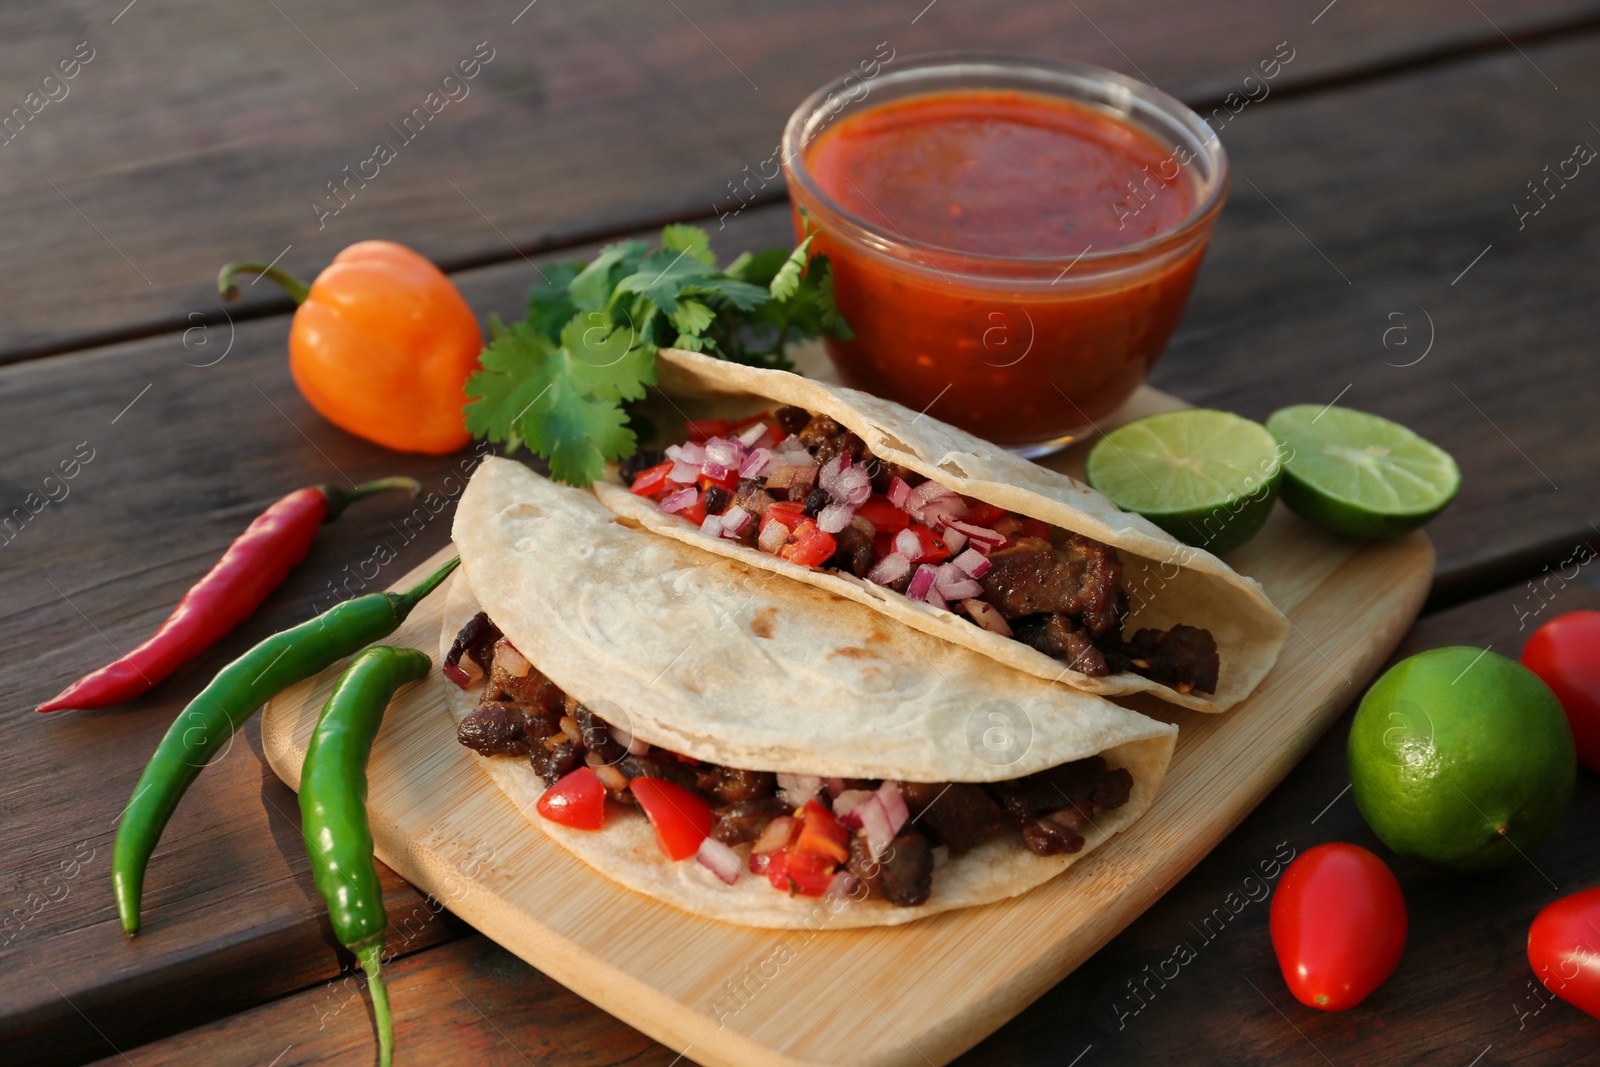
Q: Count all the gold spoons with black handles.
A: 0